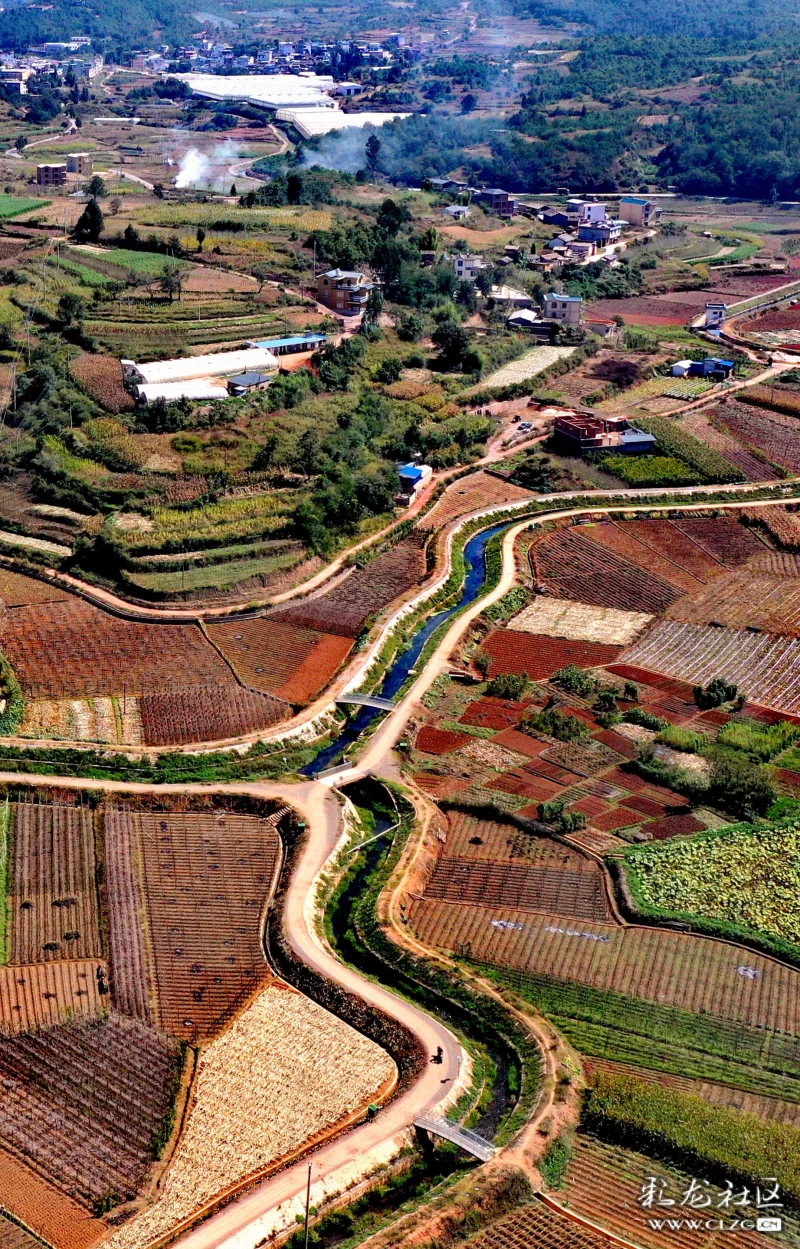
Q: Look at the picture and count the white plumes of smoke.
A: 2